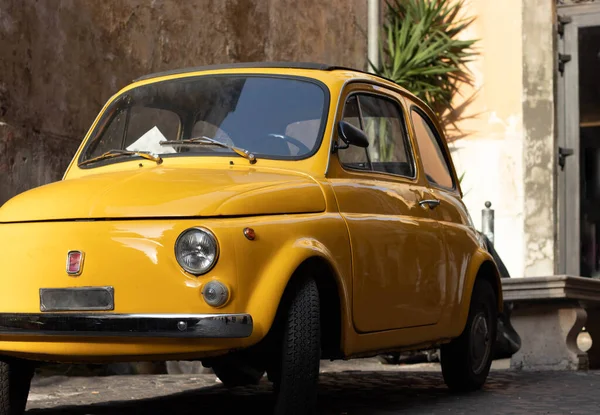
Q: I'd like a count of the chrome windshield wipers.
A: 2